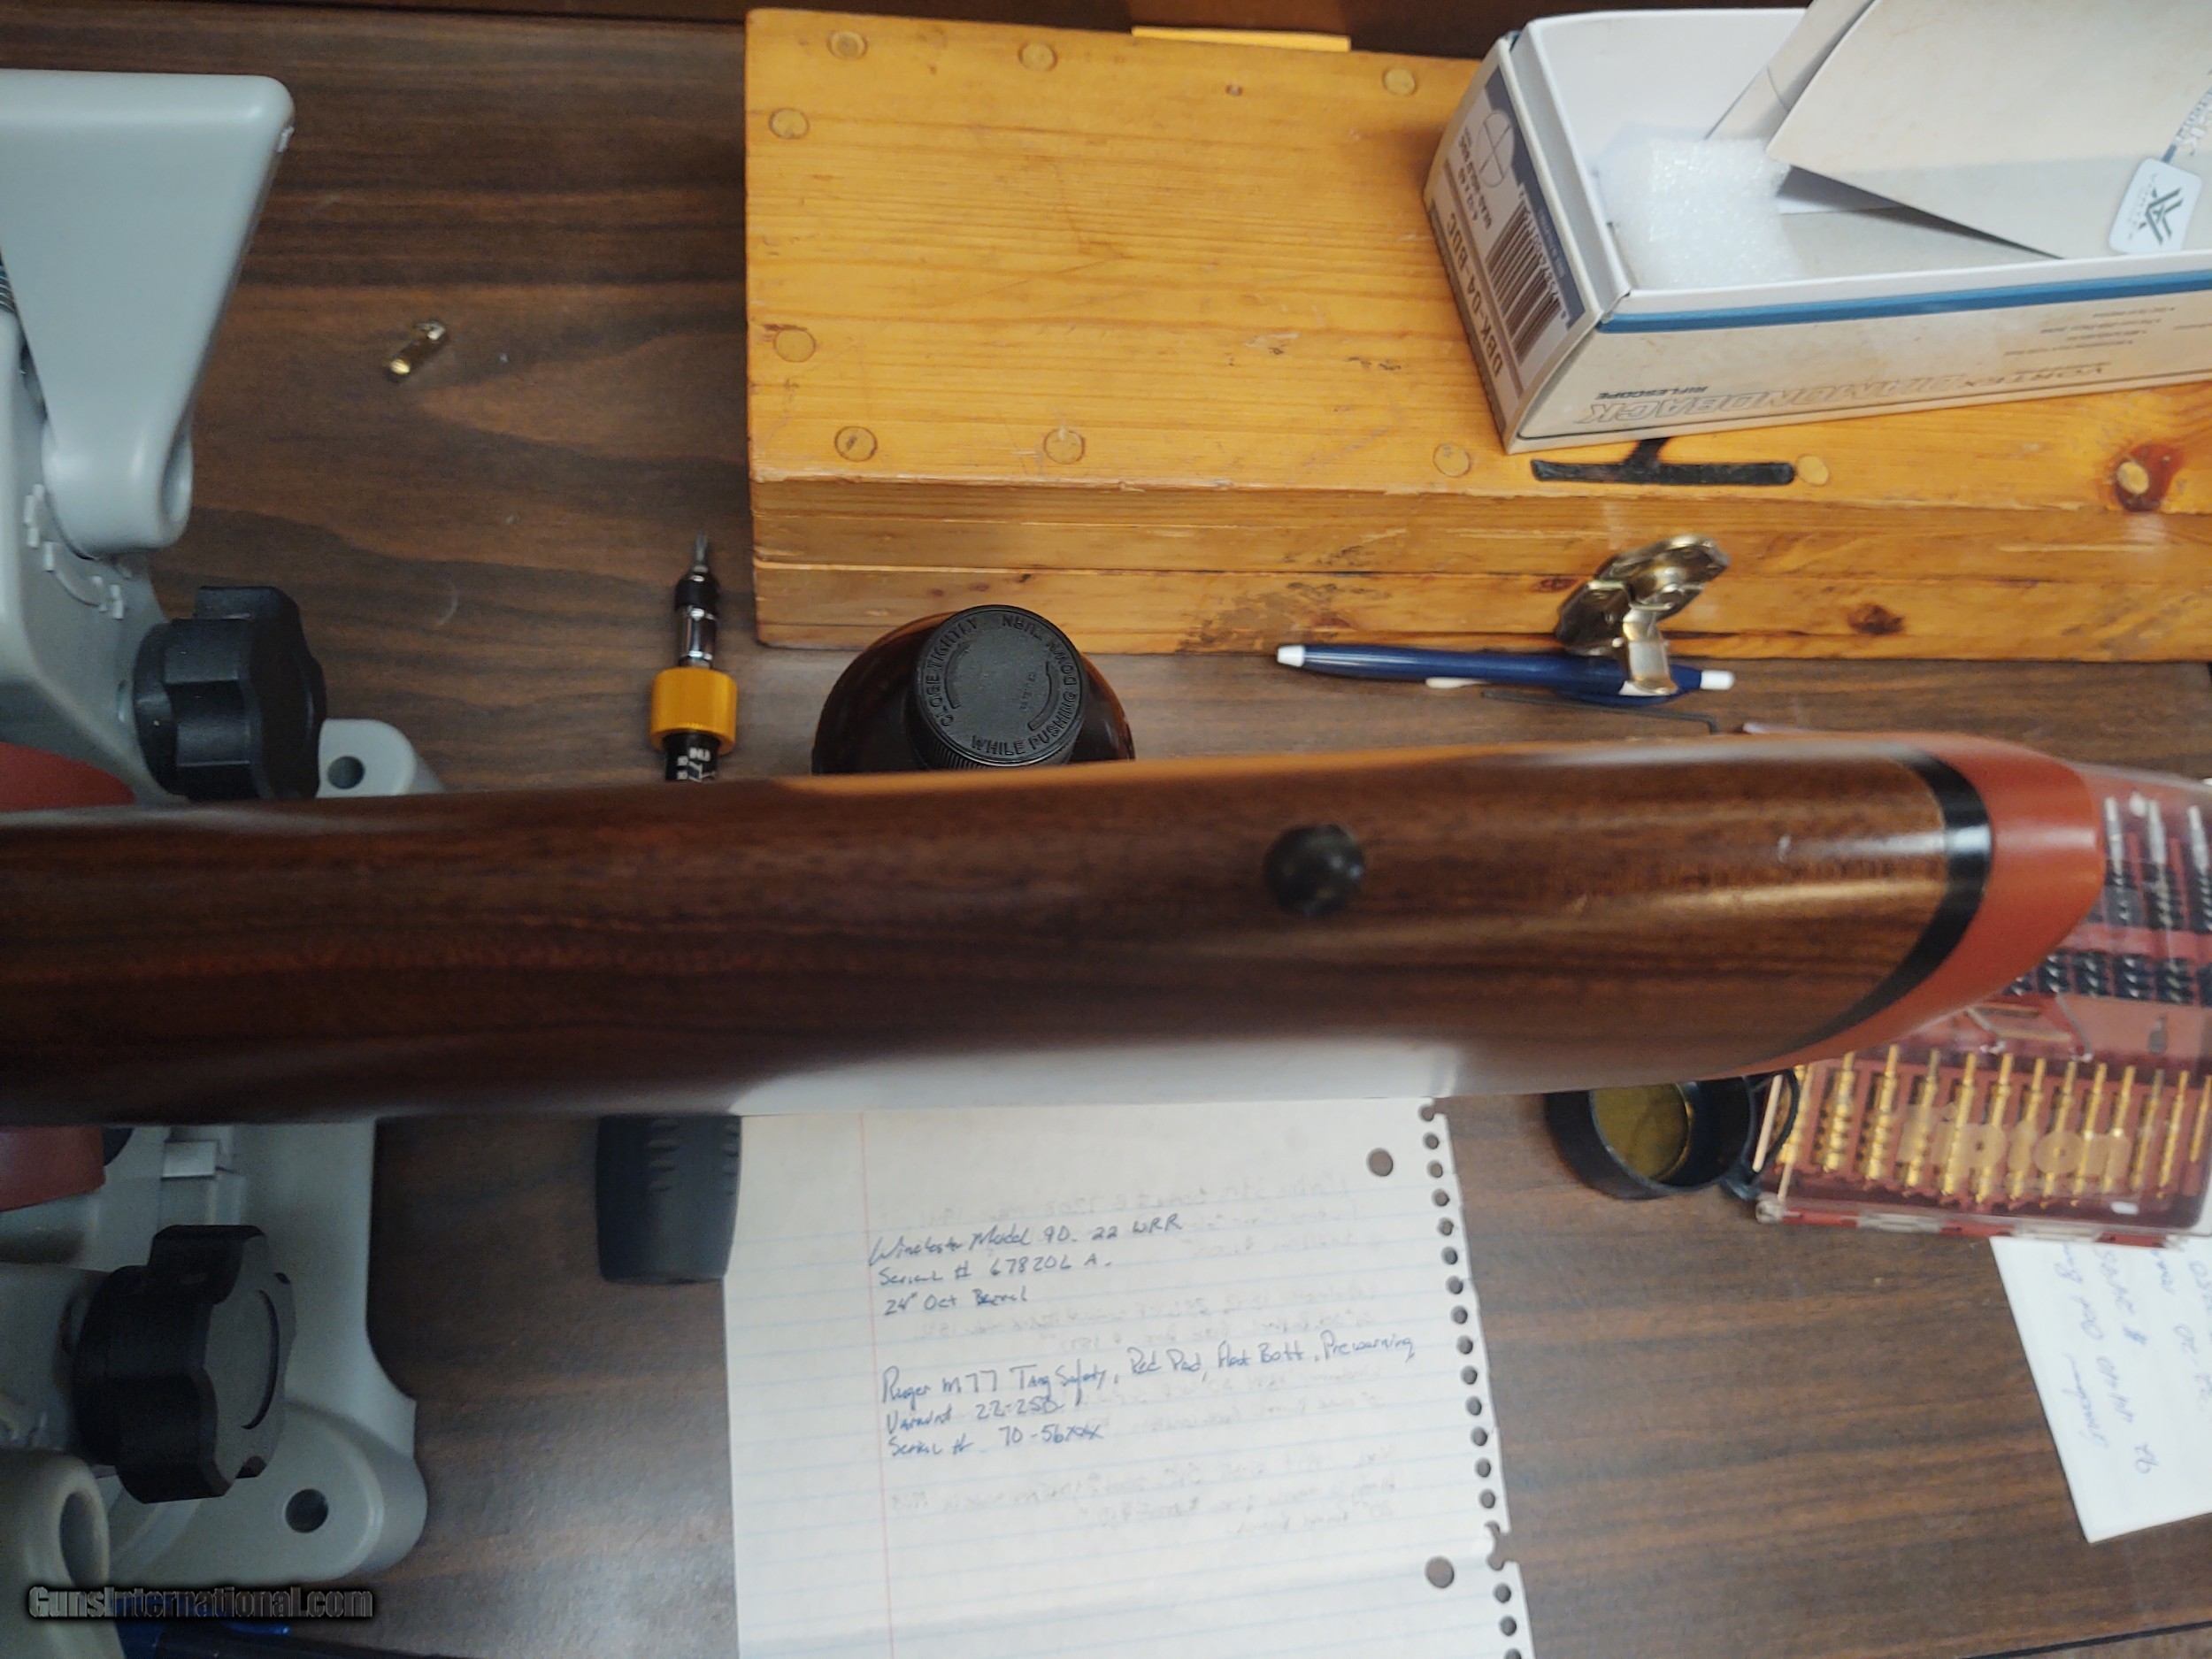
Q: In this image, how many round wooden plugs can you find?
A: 10